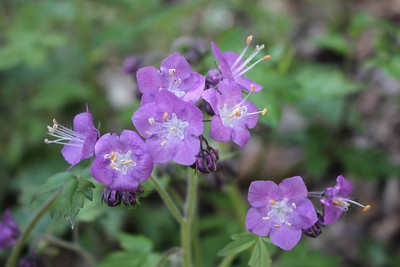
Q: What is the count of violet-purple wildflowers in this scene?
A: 8